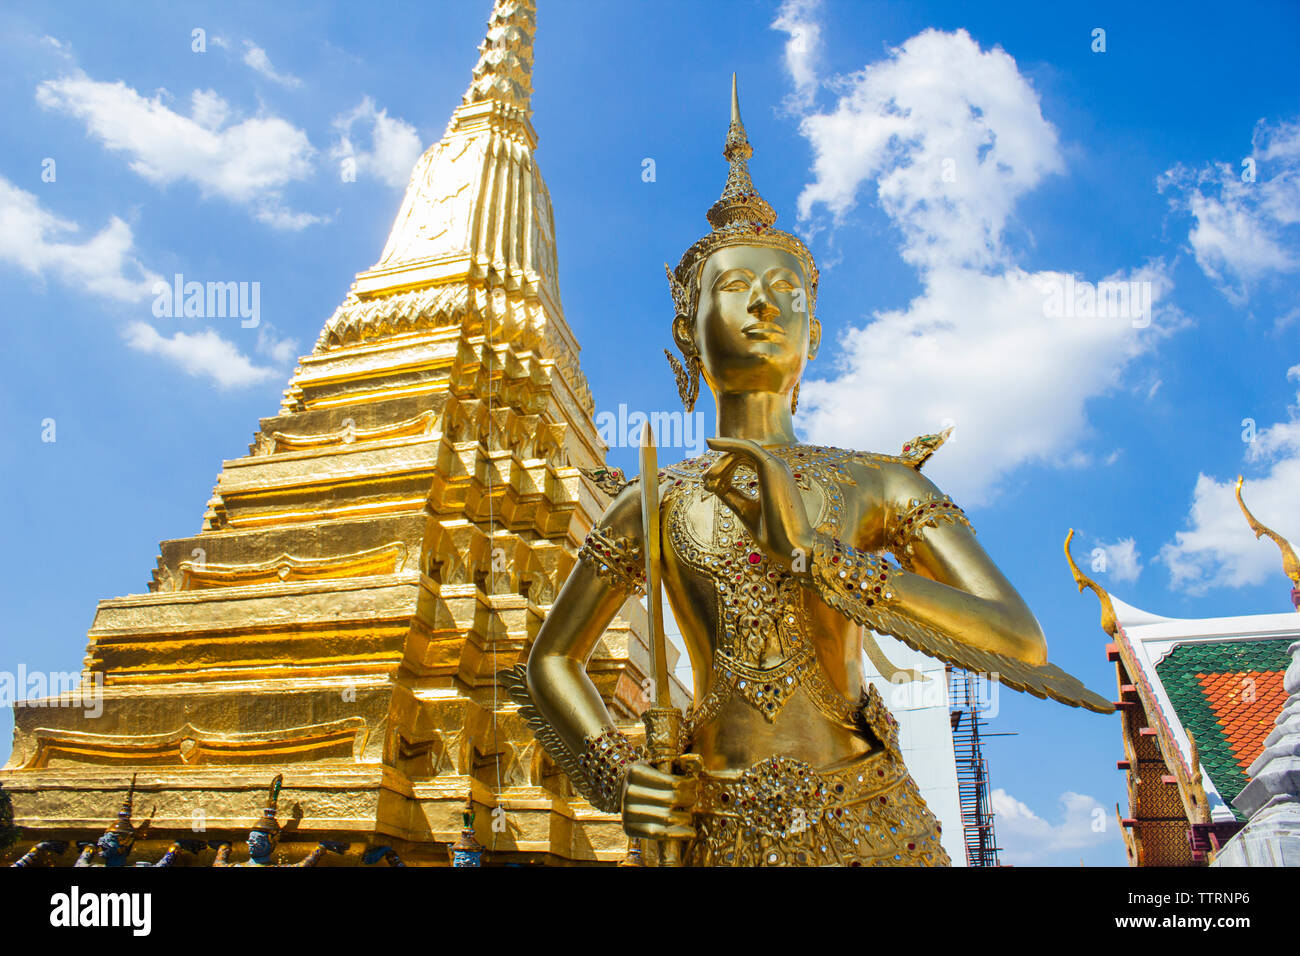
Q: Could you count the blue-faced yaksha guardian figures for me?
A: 3